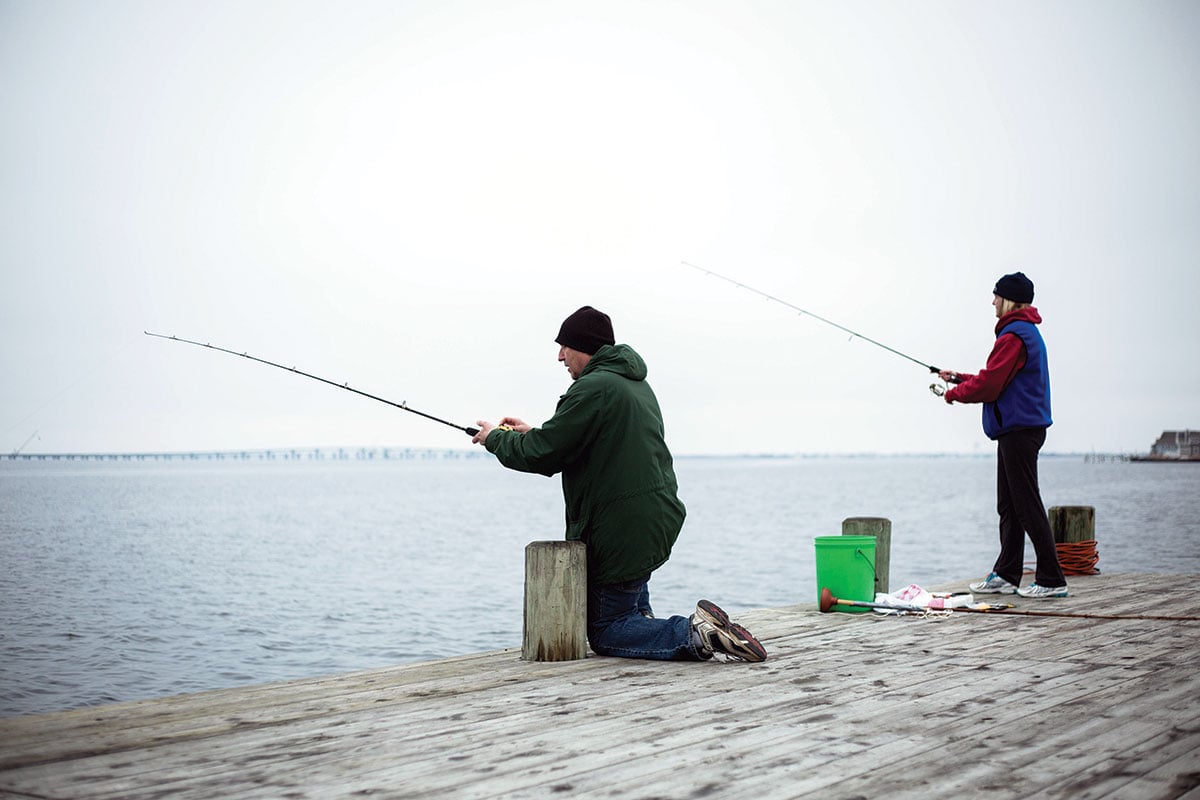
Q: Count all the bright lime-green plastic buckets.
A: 1